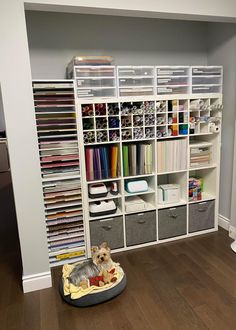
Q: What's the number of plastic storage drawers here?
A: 12